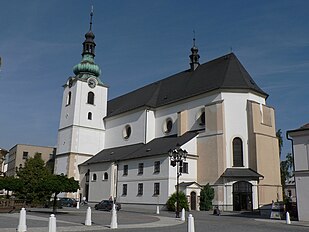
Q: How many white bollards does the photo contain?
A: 9